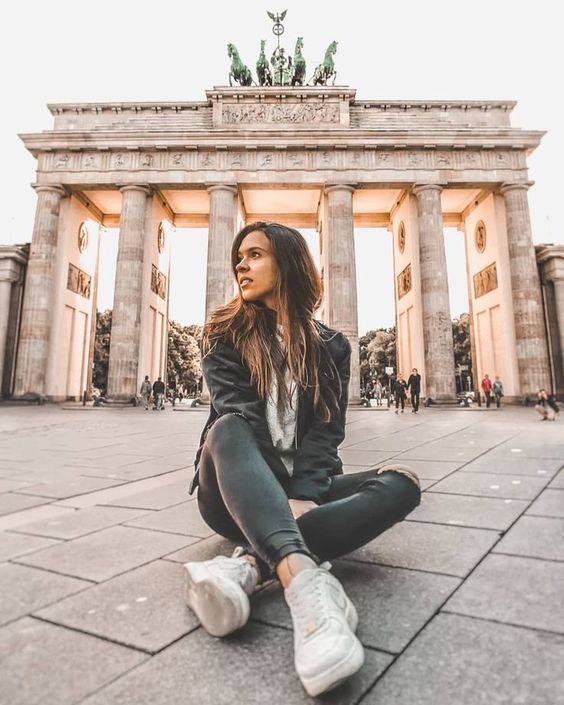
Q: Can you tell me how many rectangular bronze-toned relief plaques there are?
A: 4